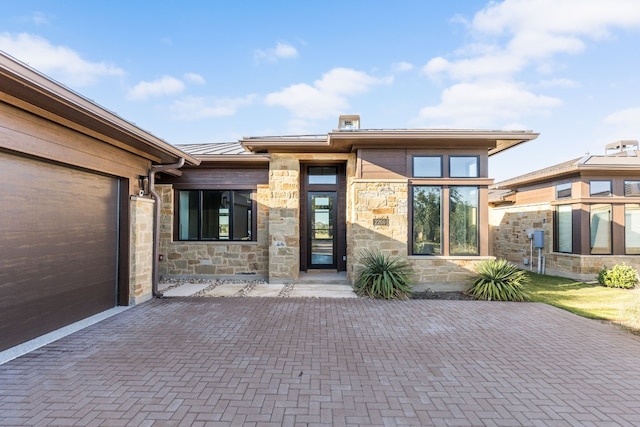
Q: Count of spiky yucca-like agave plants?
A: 2